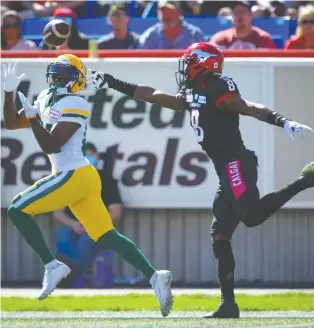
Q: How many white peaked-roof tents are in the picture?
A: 0